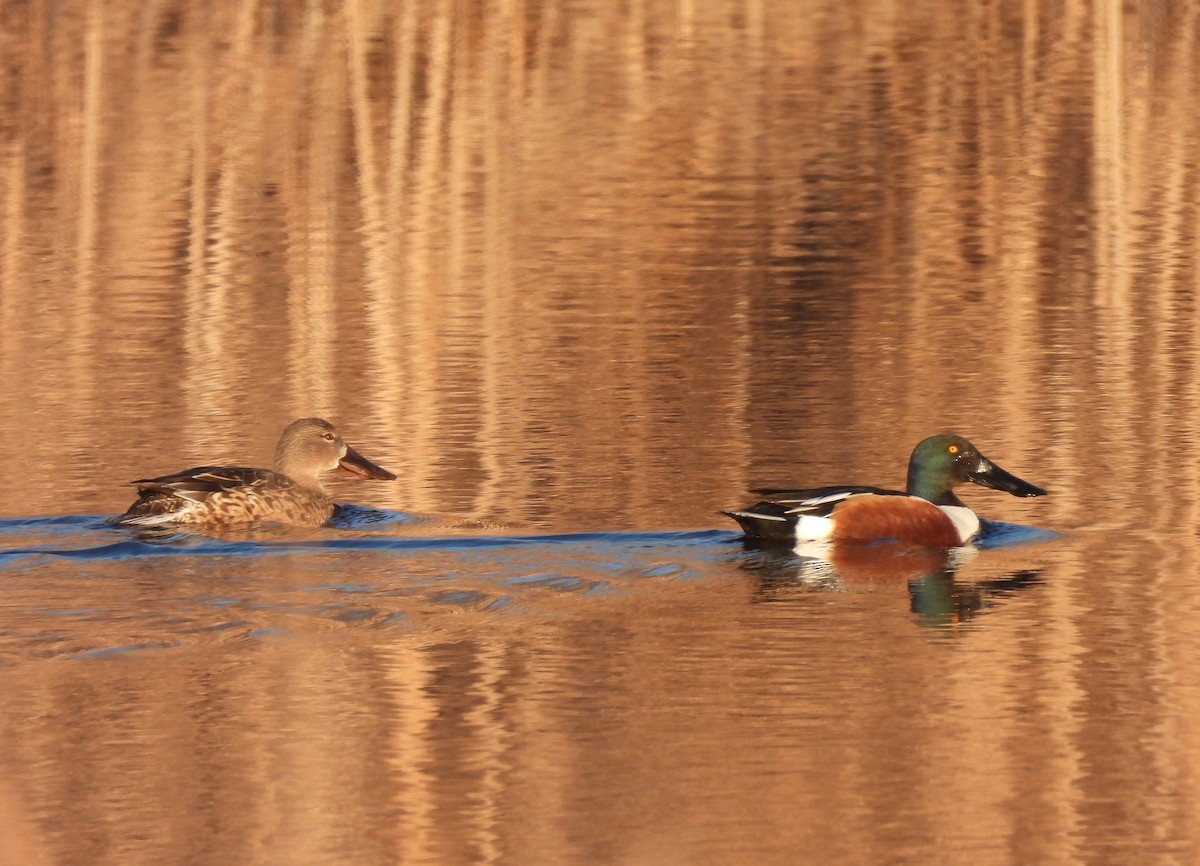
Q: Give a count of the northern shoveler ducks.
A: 2